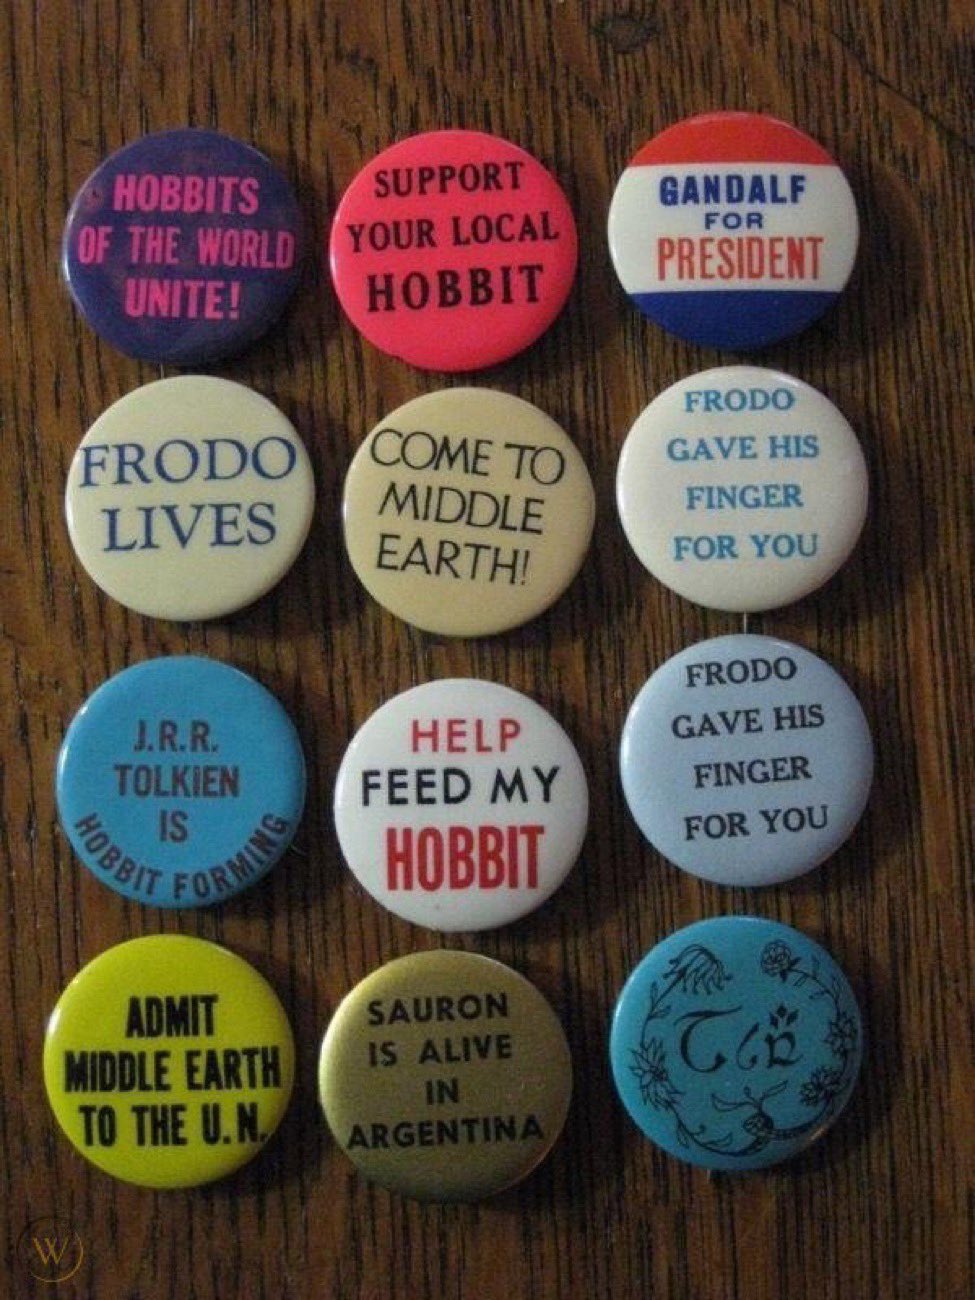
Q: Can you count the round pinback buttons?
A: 12